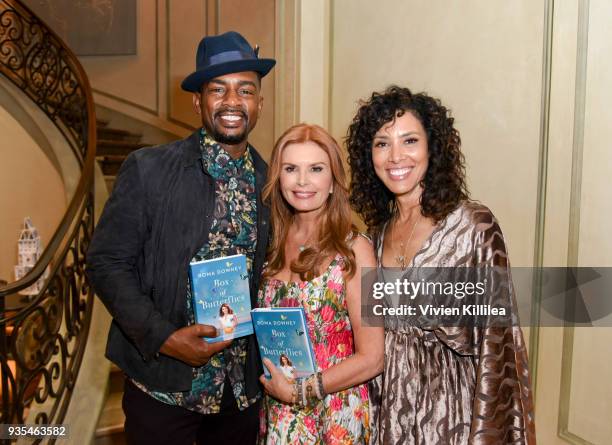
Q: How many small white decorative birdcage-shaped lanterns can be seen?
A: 1